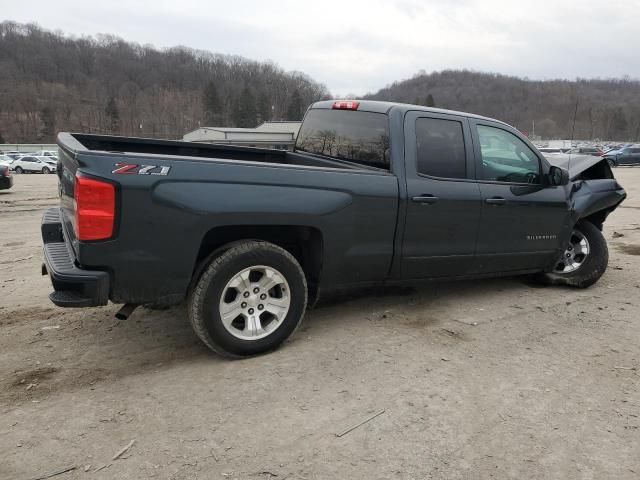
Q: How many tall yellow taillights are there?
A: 0